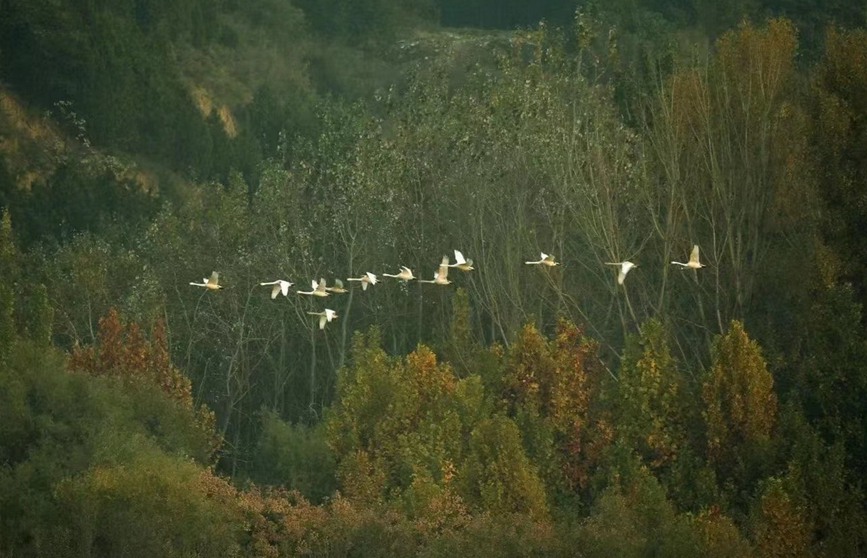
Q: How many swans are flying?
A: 12